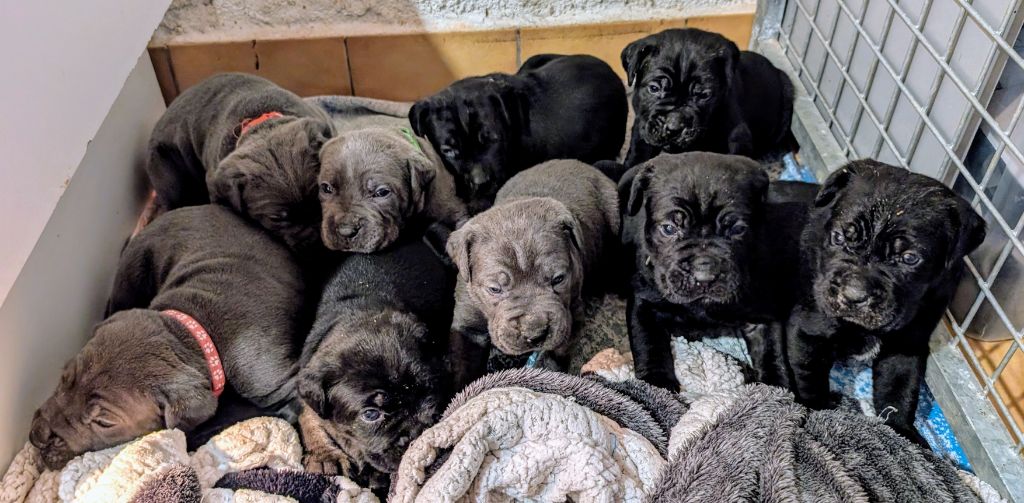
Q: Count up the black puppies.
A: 5